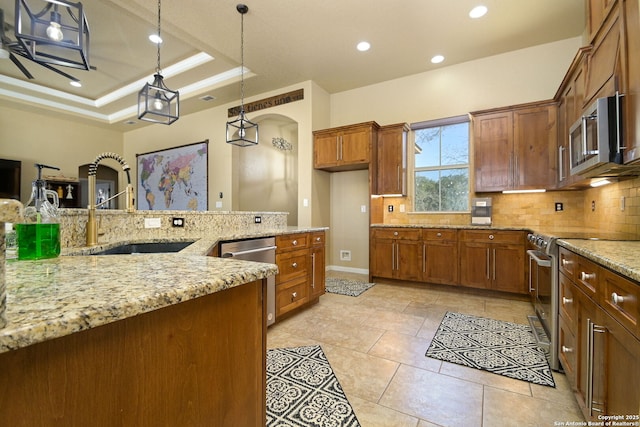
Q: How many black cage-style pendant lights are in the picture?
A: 3